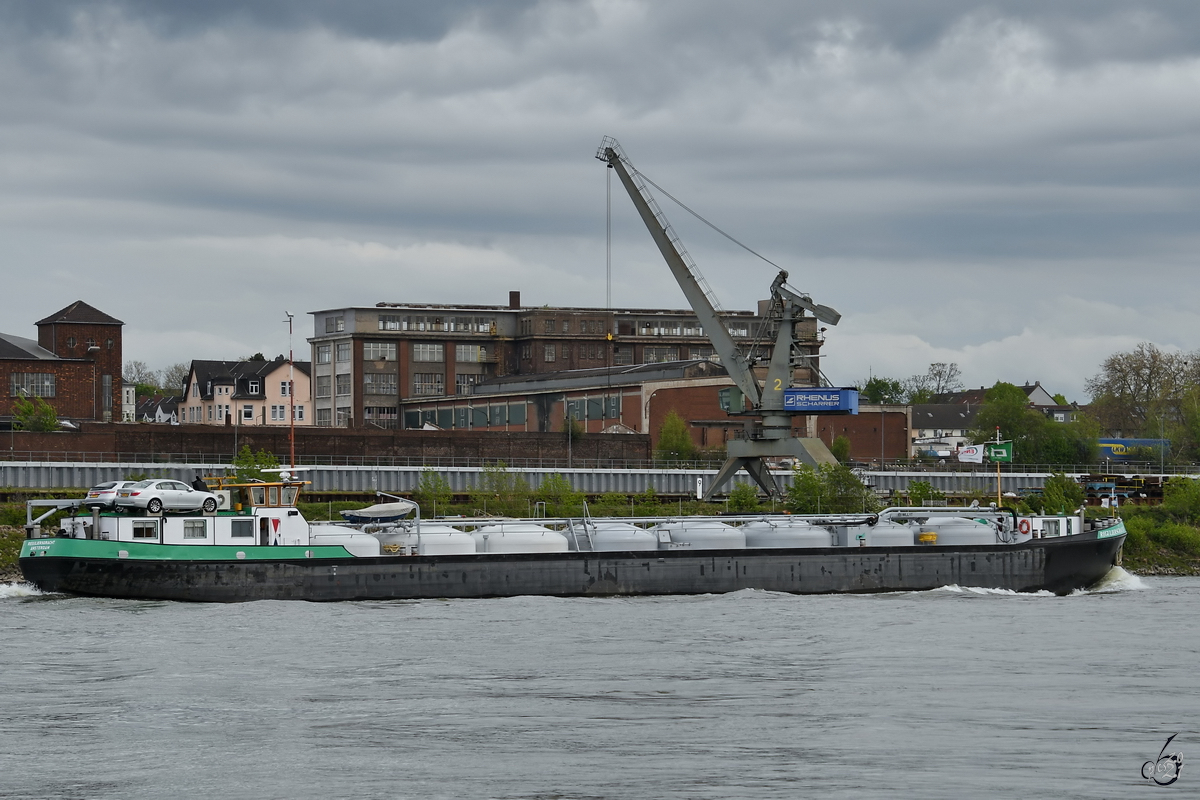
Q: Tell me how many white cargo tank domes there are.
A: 8